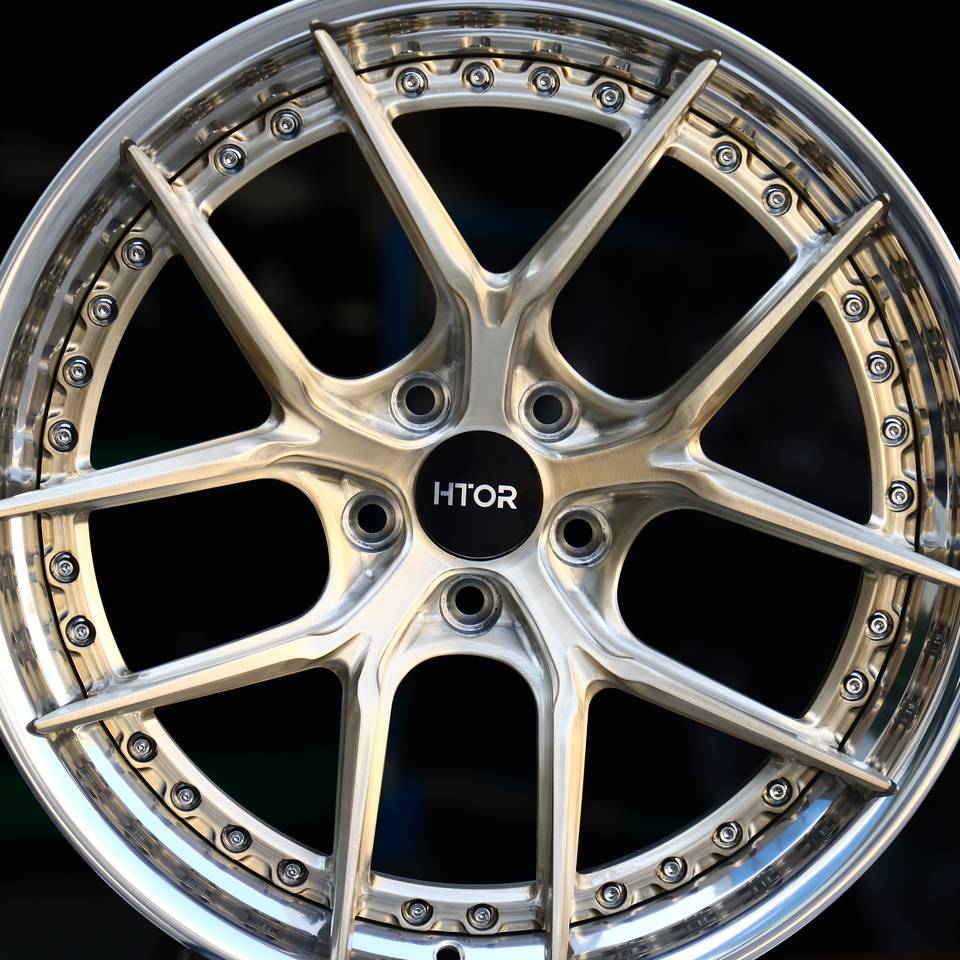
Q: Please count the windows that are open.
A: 0